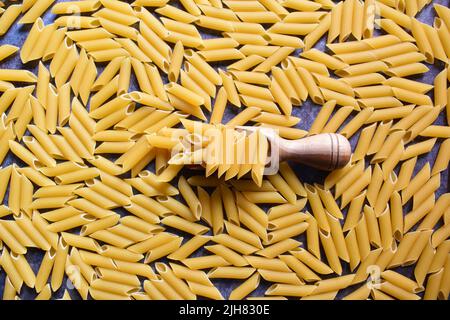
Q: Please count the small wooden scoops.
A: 1